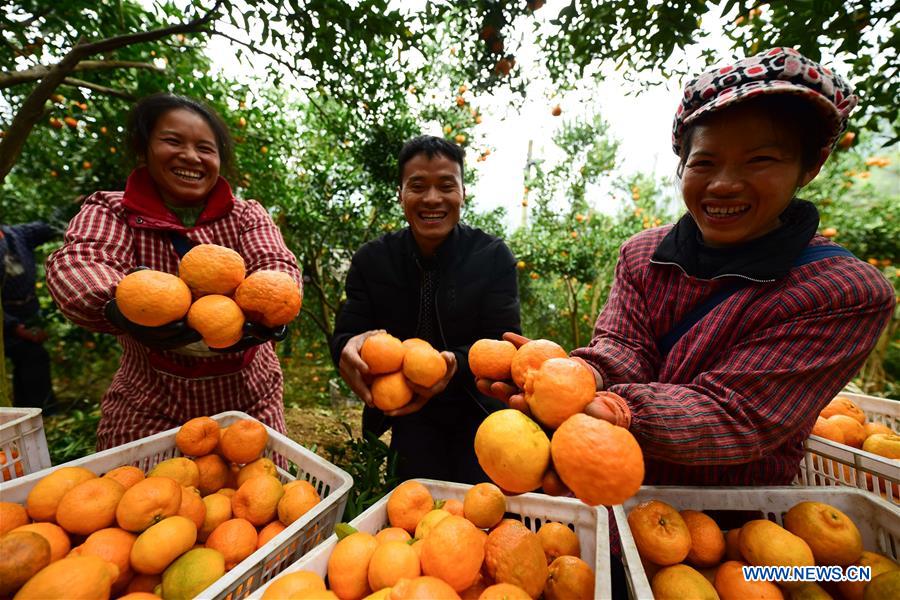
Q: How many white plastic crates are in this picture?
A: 5